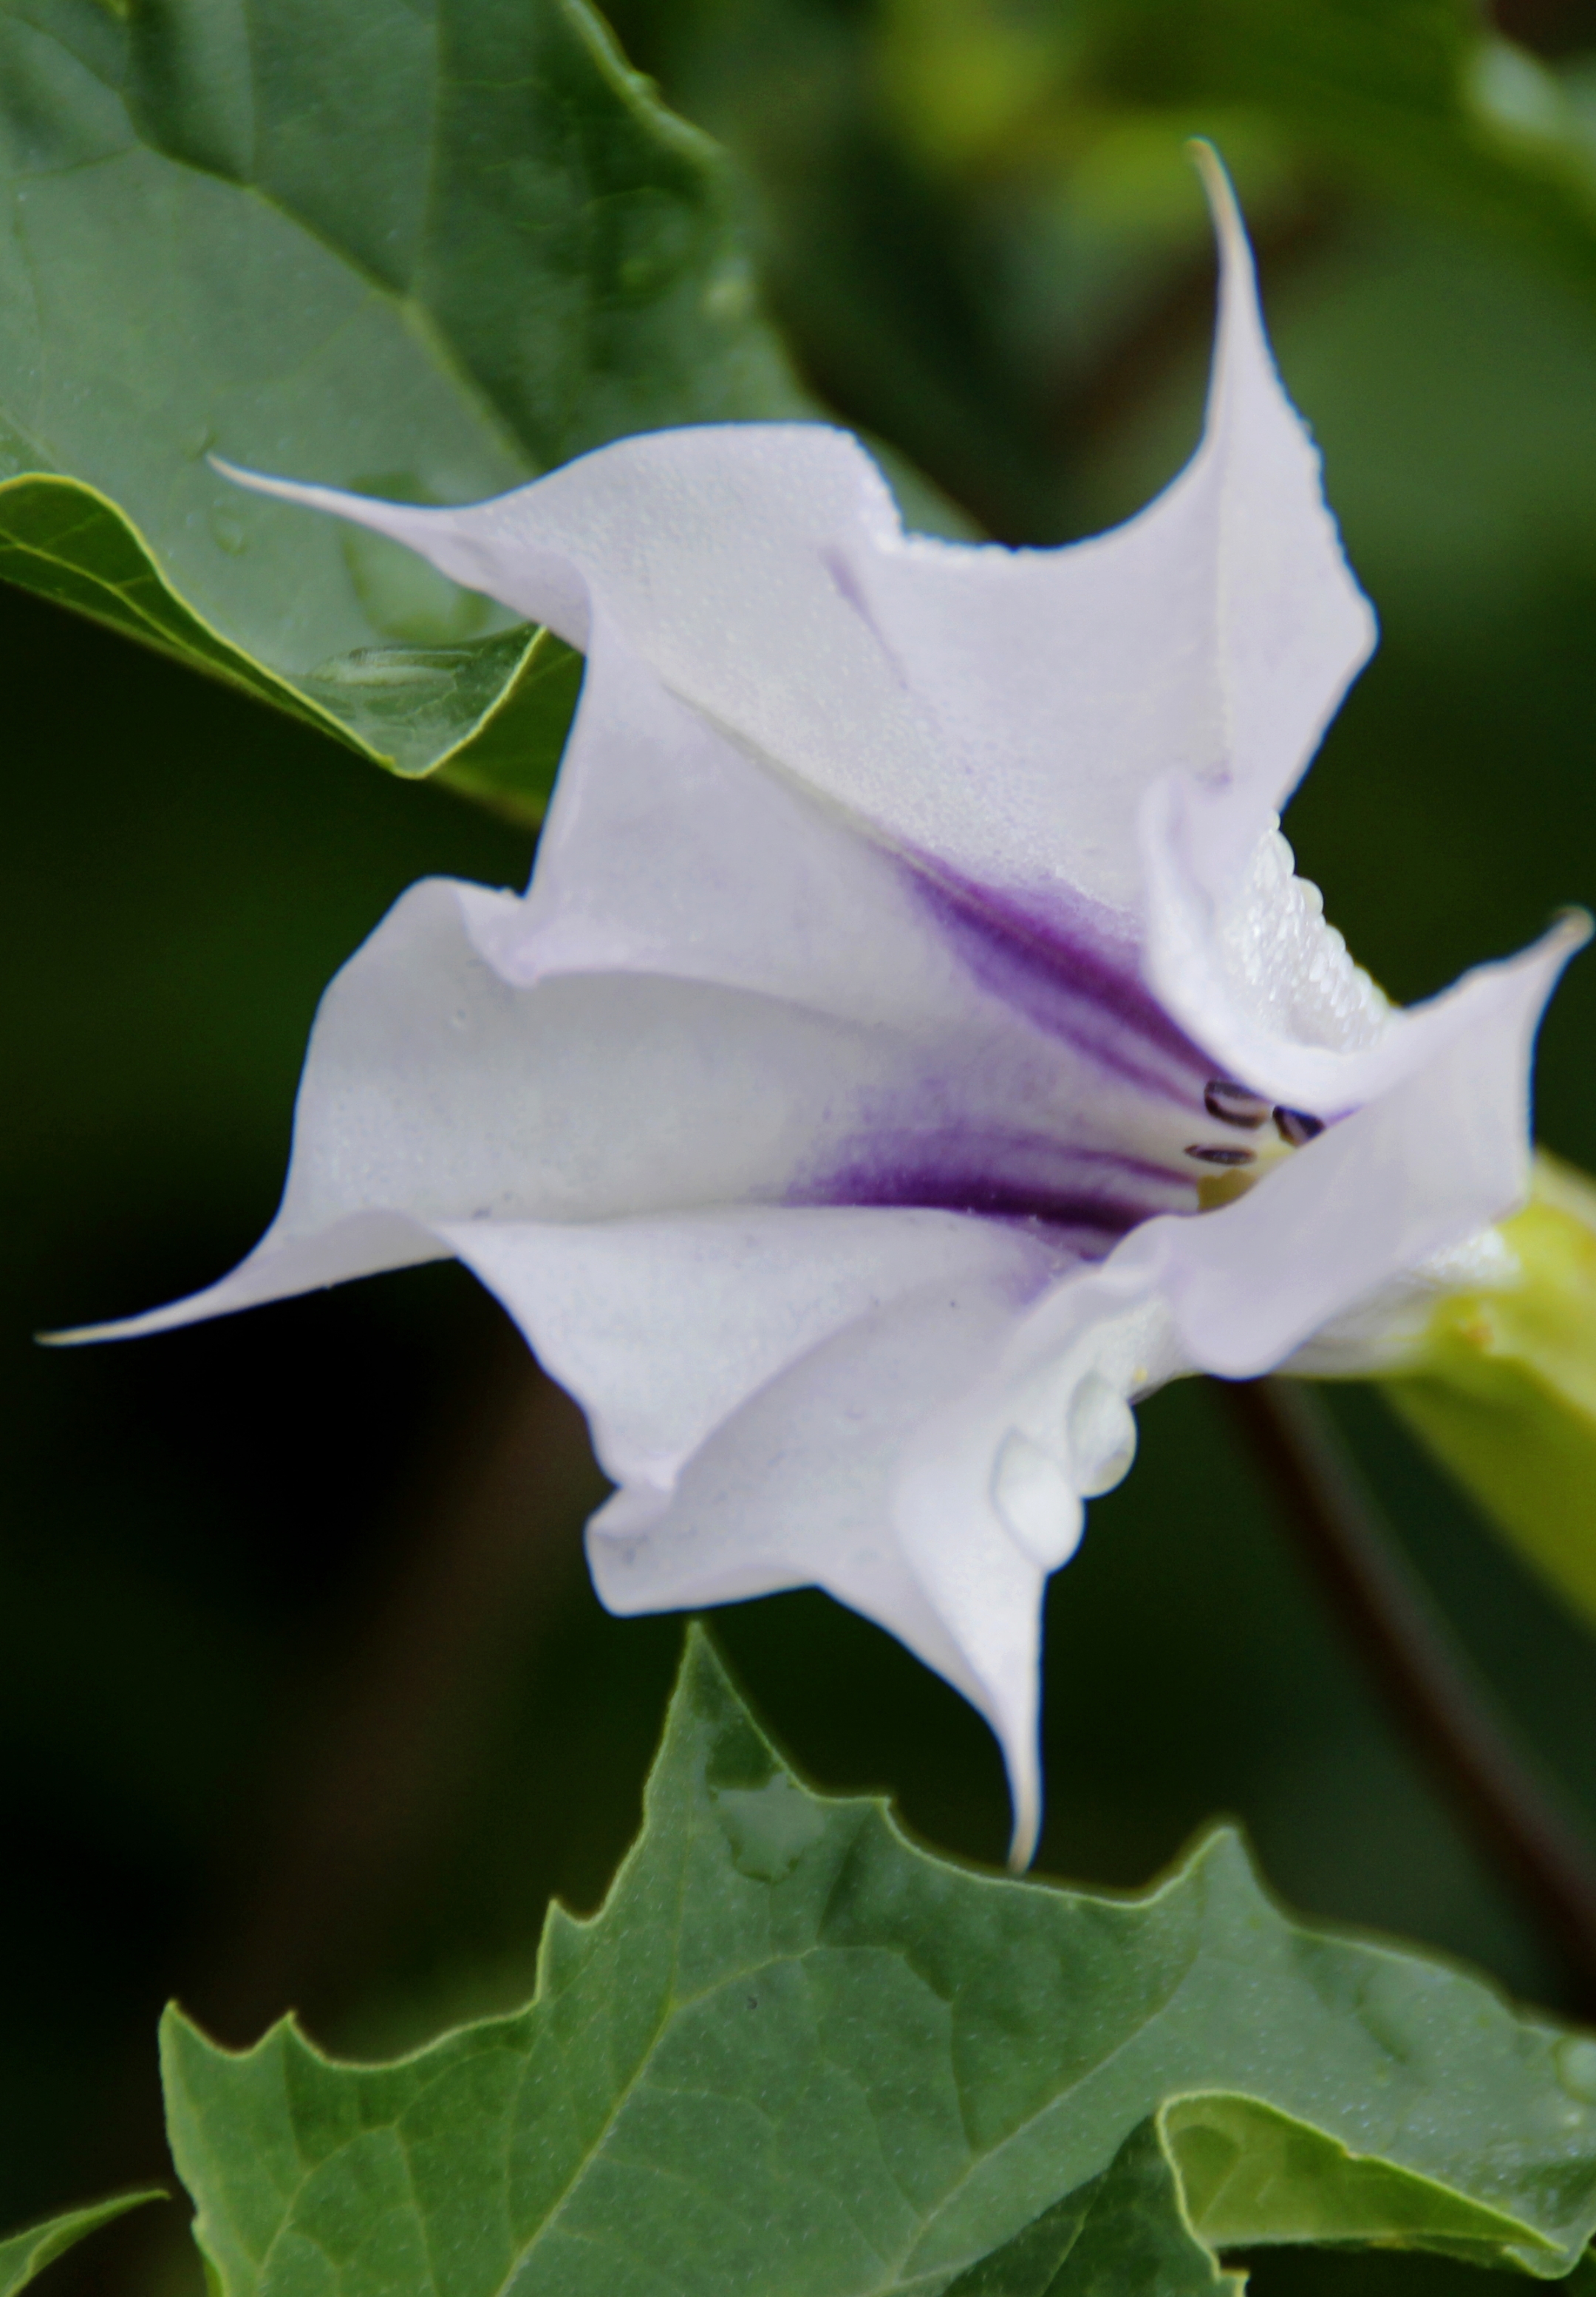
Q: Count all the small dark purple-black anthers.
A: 3